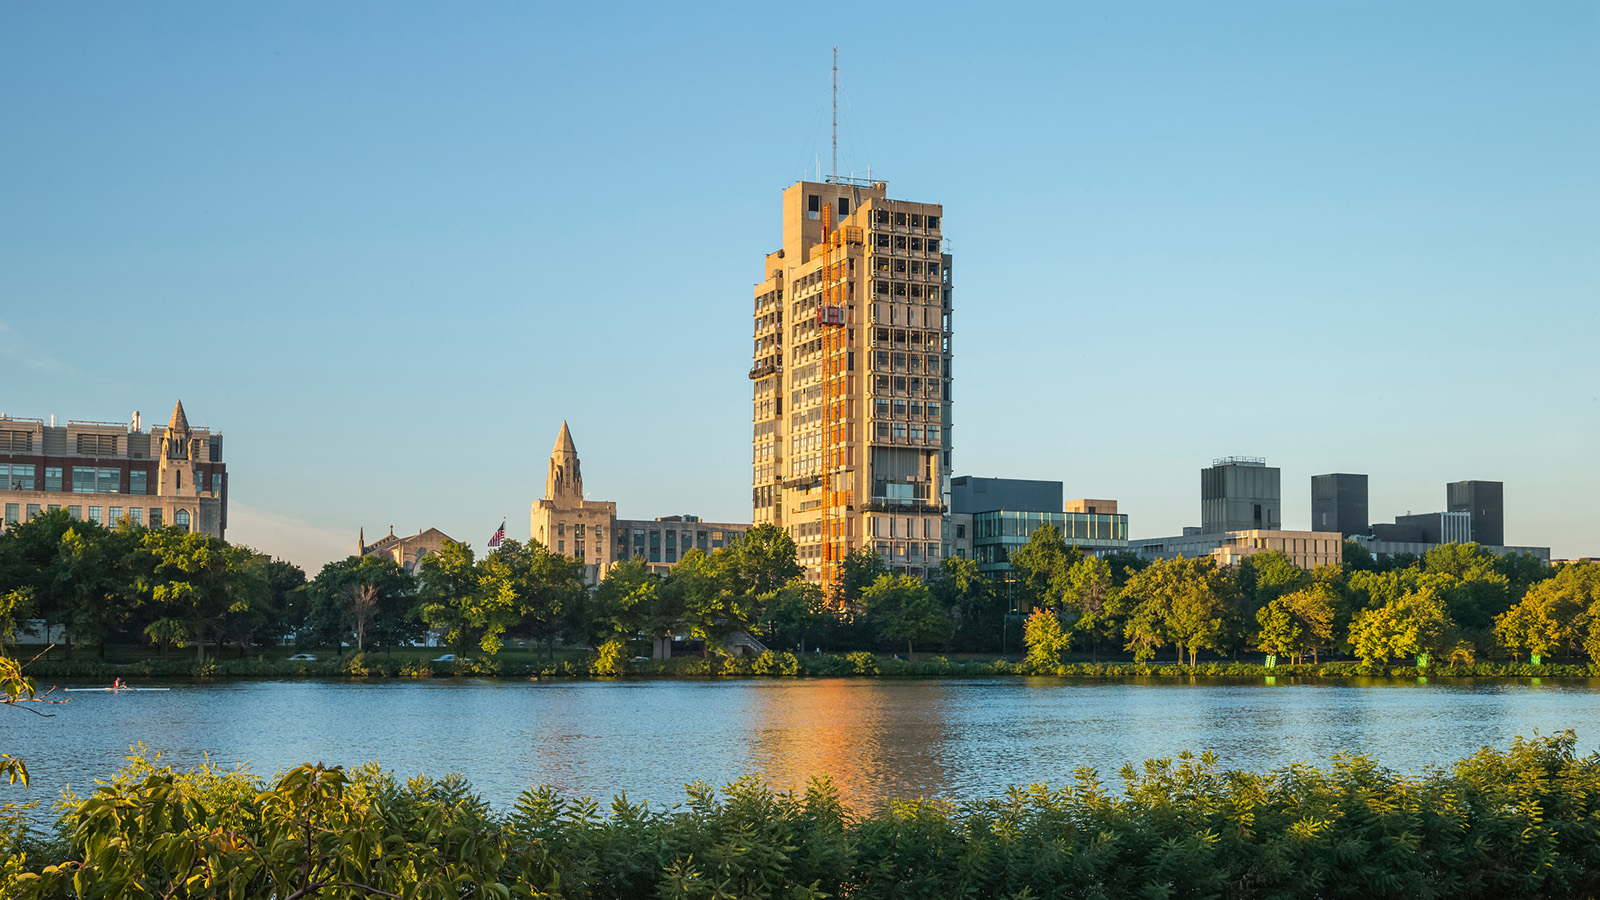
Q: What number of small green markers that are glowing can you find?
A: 3